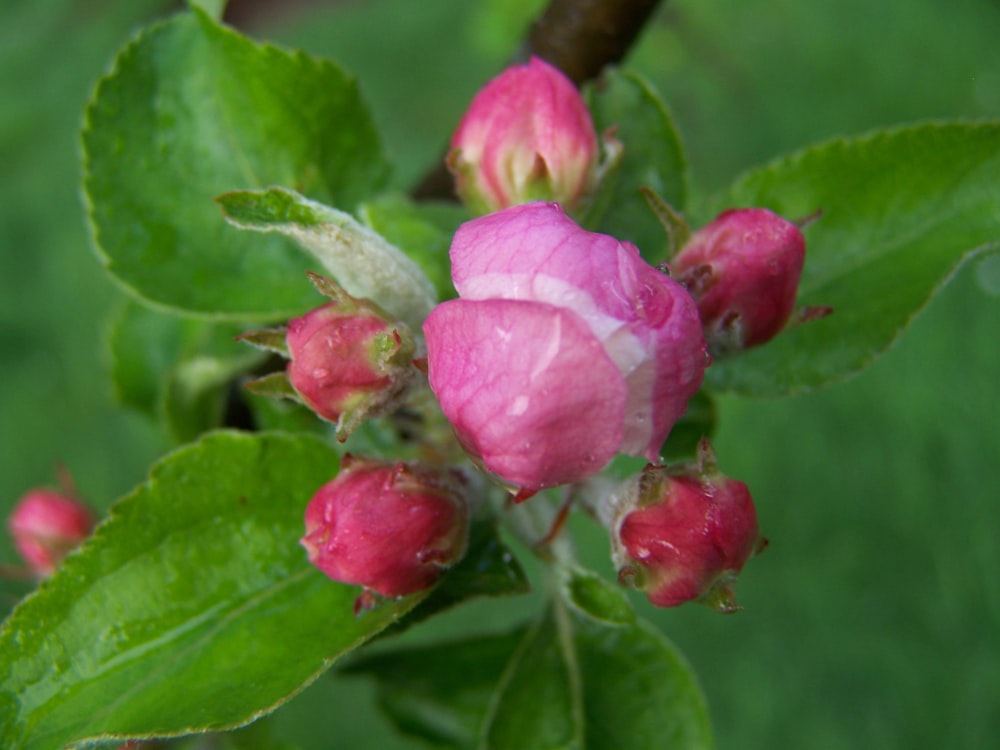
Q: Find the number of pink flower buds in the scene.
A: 7